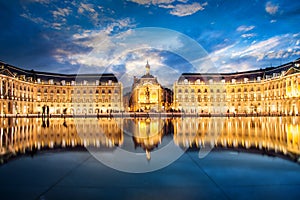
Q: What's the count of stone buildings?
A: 3